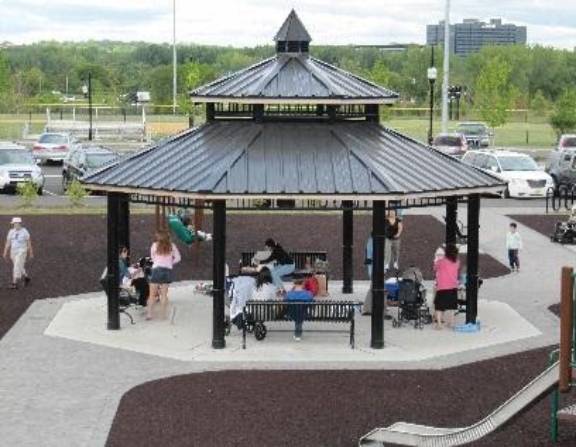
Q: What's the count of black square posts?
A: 7